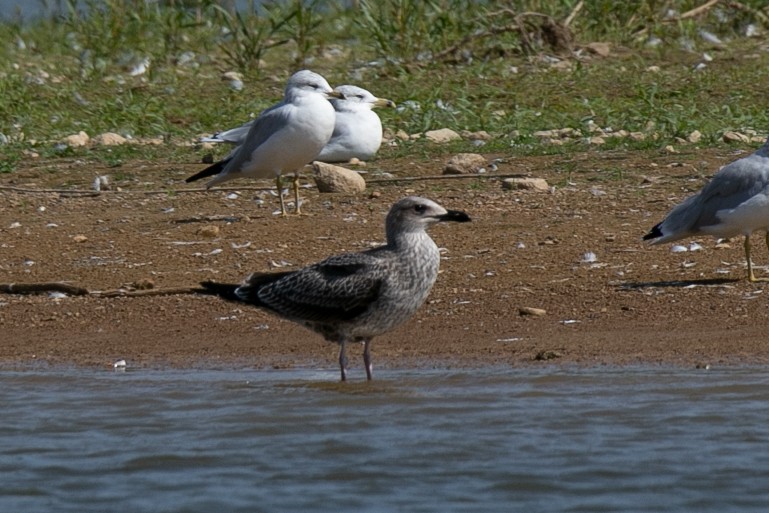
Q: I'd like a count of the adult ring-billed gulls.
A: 3